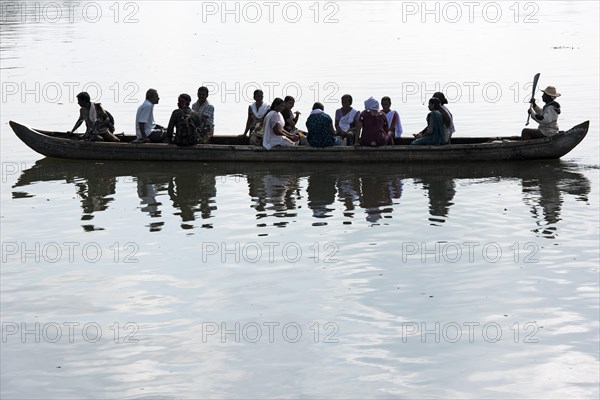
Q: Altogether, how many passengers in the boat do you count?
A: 13